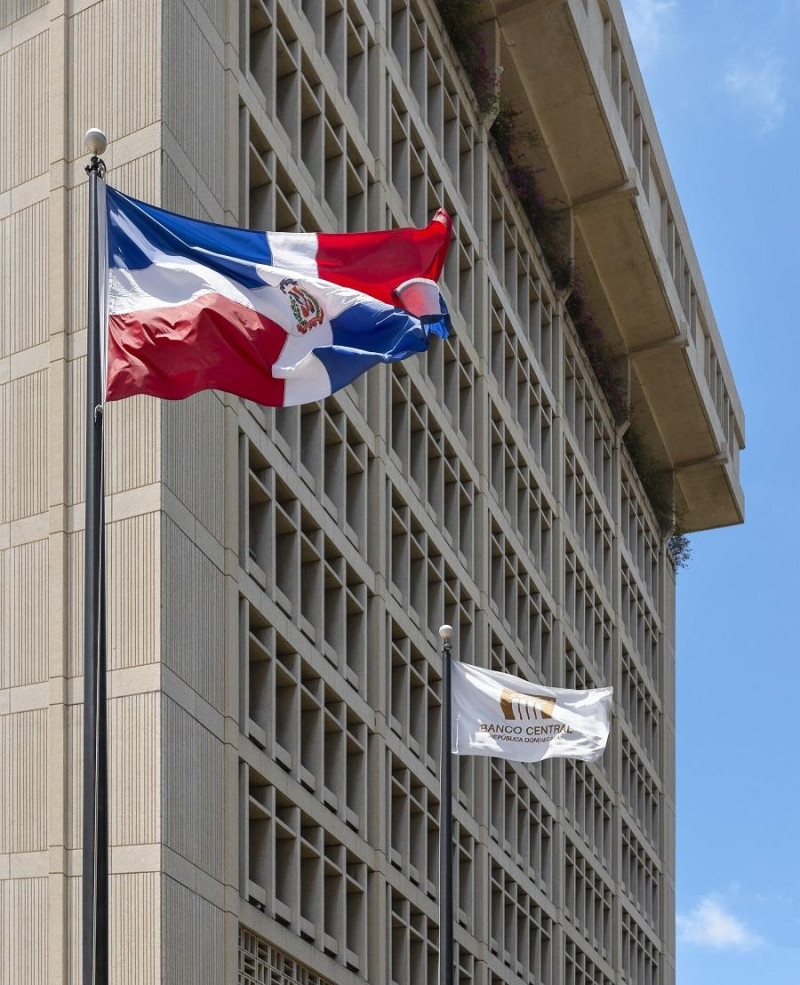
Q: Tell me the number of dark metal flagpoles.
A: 2